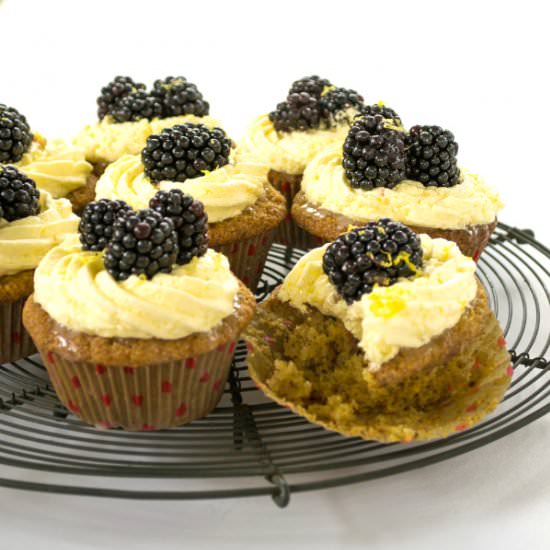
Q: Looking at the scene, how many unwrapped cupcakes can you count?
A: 1